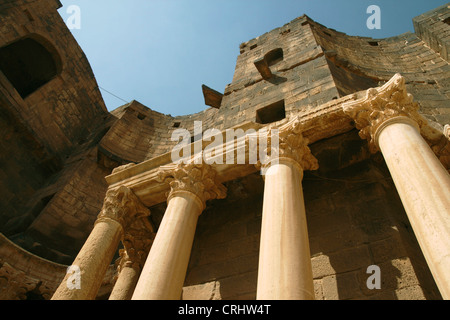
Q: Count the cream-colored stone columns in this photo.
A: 5